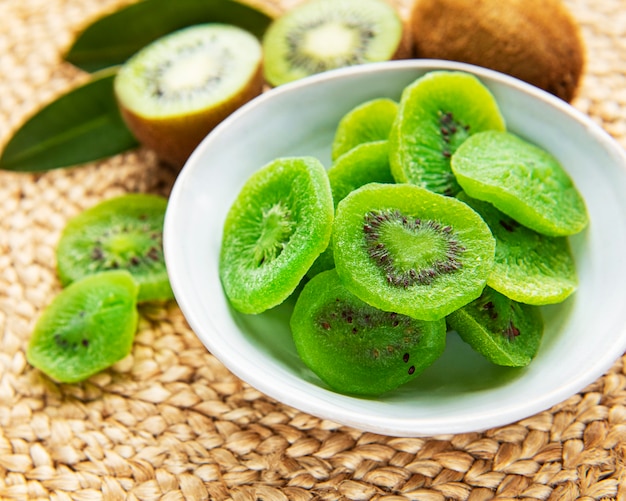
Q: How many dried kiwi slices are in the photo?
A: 11